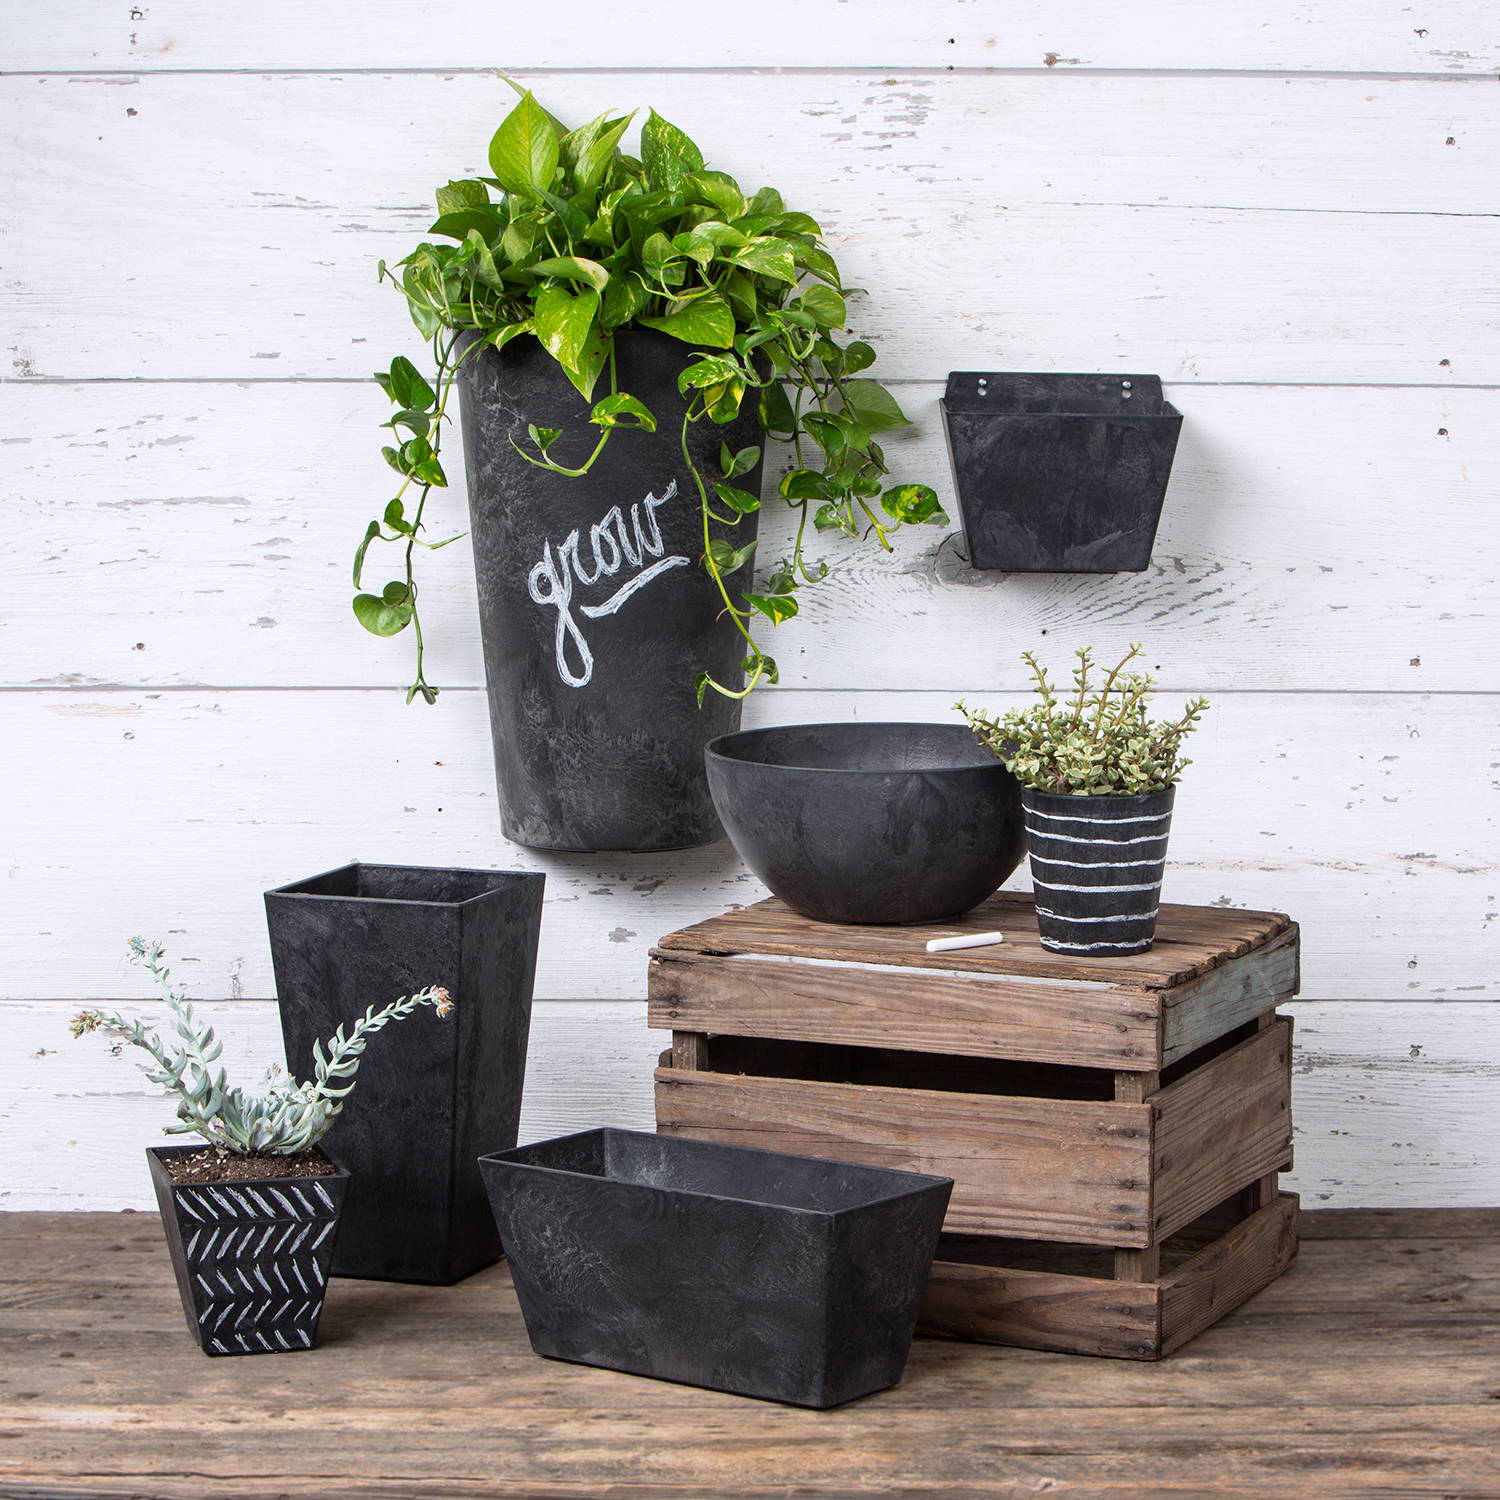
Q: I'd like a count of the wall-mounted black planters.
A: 2